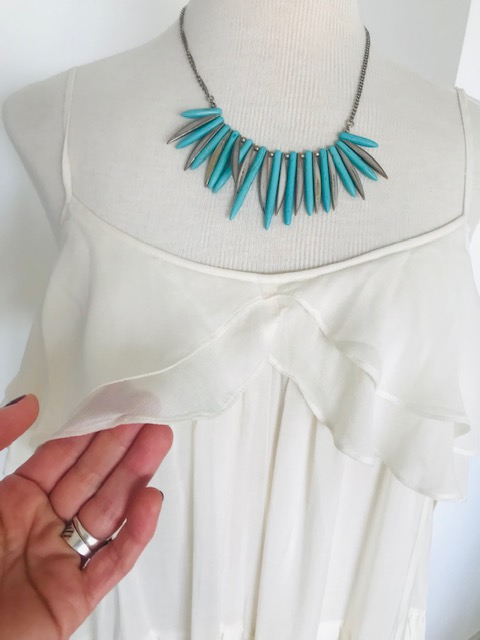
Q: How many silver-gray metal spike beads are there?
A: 12